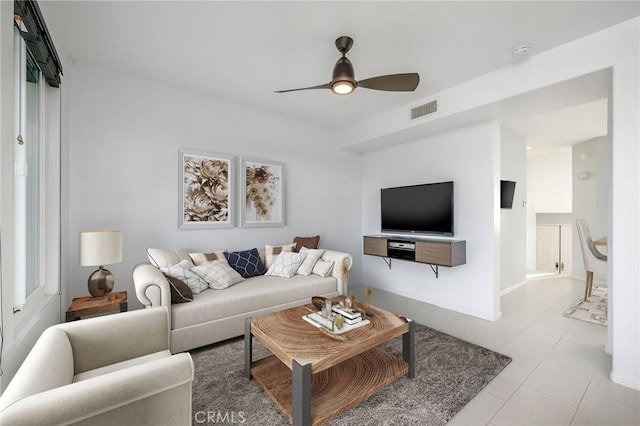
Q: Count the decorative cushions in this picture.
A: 11